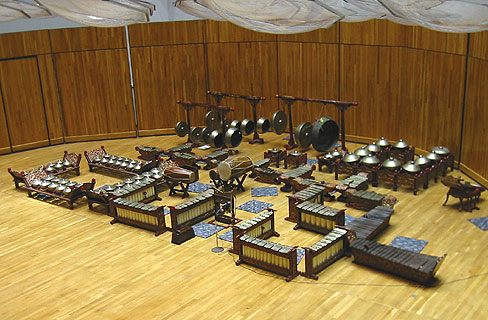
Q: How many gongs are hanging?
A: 13